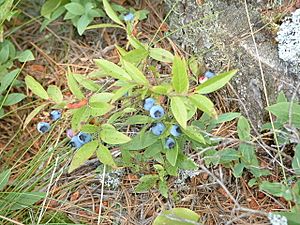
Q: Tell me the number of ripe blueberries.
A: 11